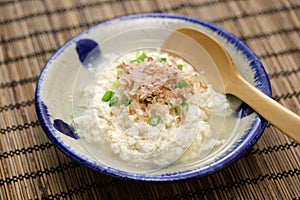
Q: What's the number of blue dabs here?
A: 3